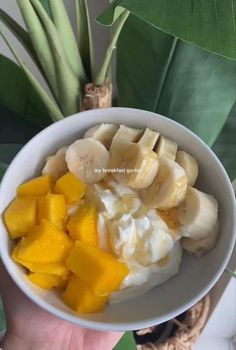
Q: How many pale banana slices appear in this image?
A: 11